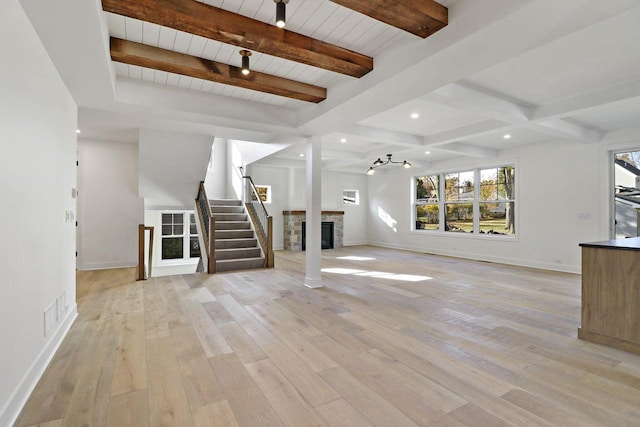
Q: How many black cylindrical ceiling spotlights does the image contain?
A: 2